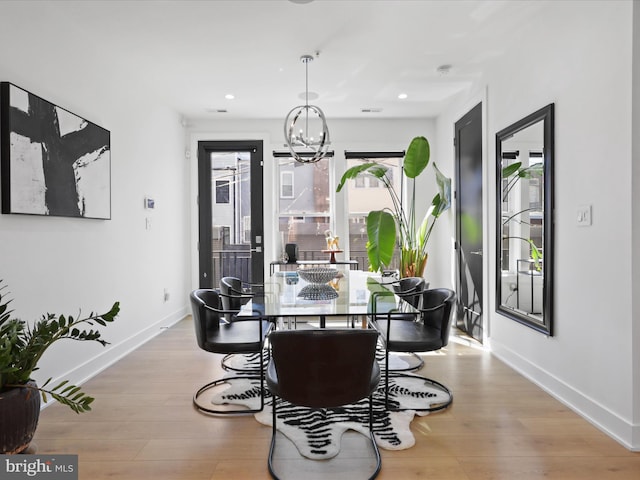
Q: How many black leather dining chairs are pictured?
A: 5